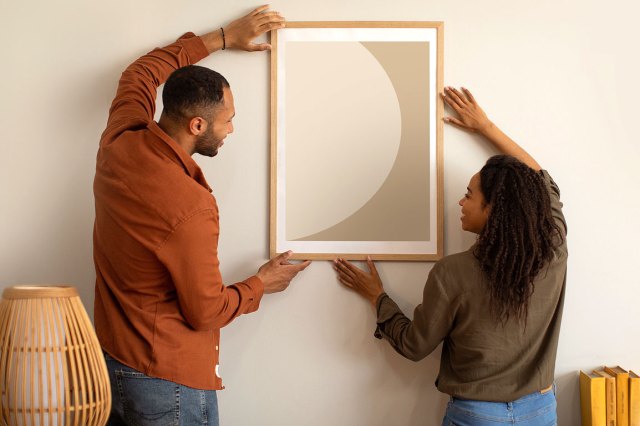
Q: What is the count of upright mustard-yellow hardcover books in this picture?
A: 4